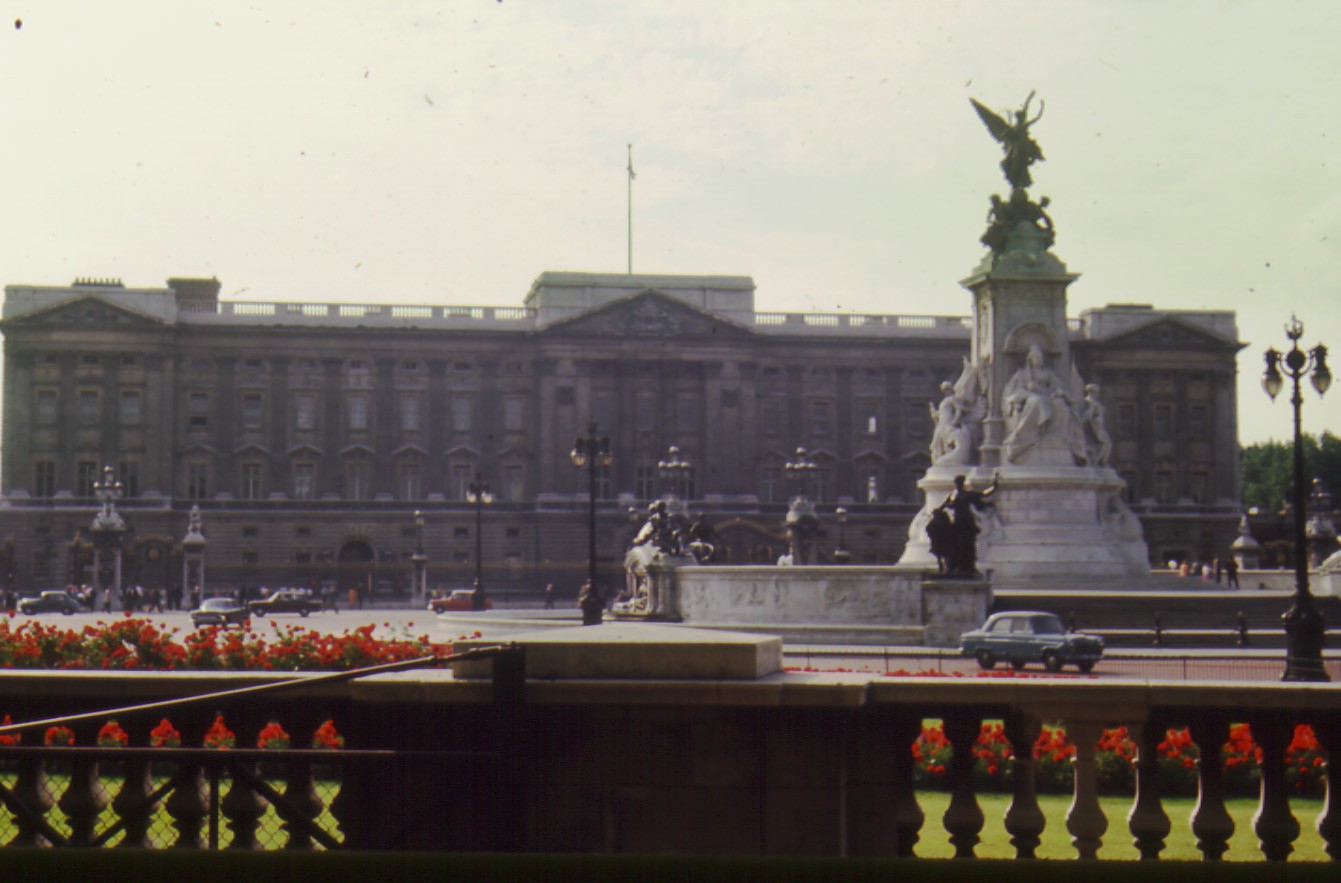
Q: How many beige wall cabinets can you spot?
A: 0